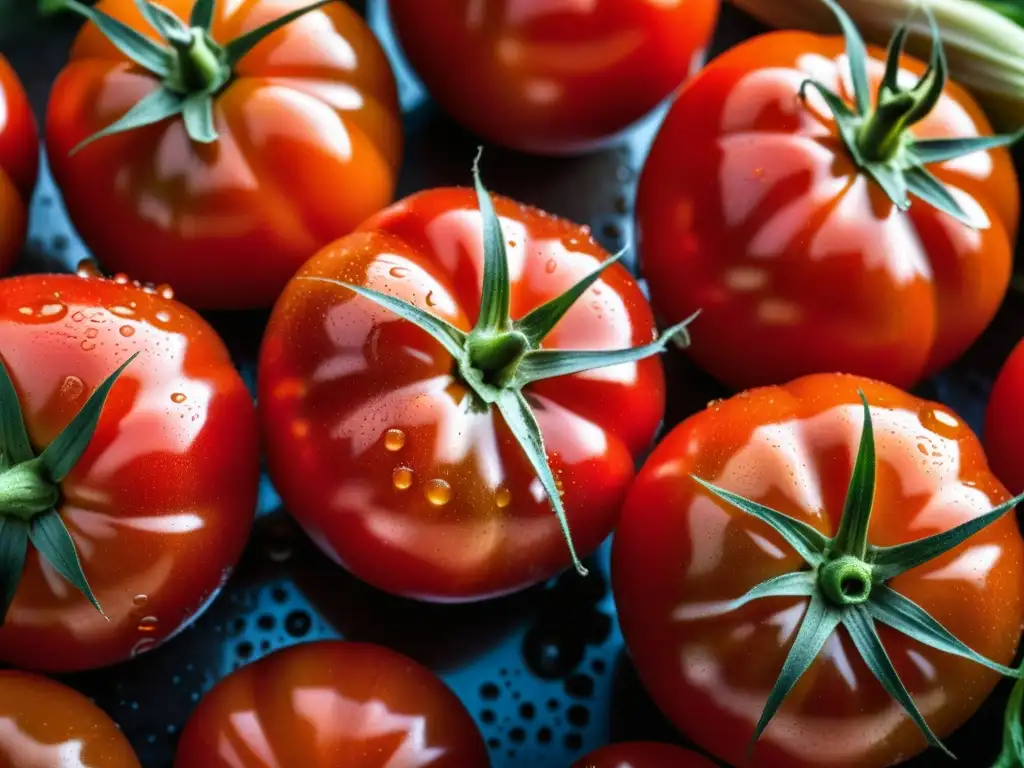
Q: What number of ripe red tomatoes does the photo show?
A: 11